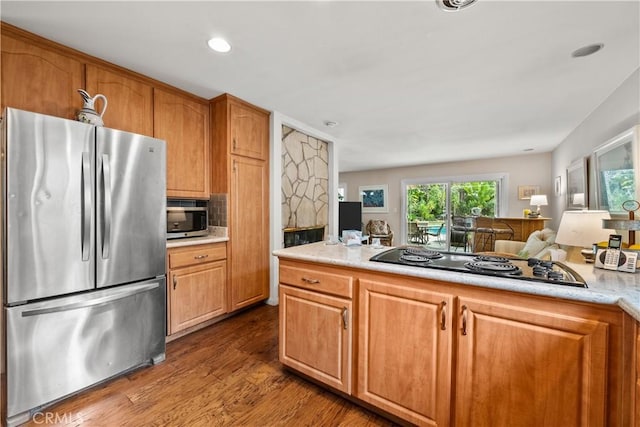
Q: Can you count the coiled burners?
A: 4